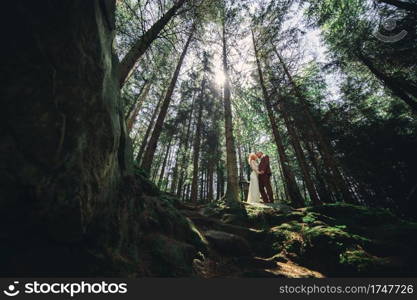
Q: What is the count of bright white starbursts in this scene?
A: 1